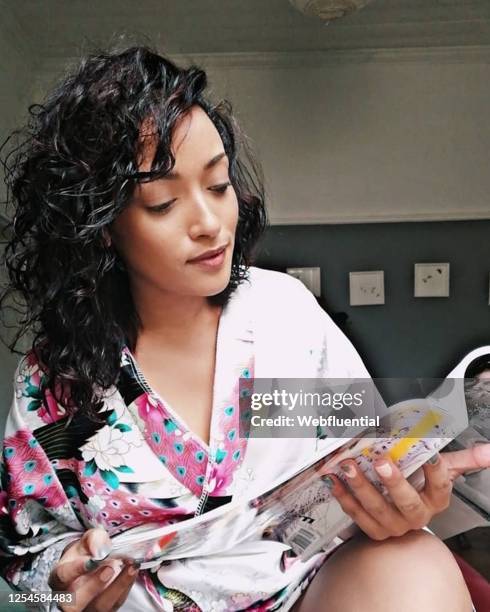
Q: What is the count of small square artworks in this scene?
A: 3